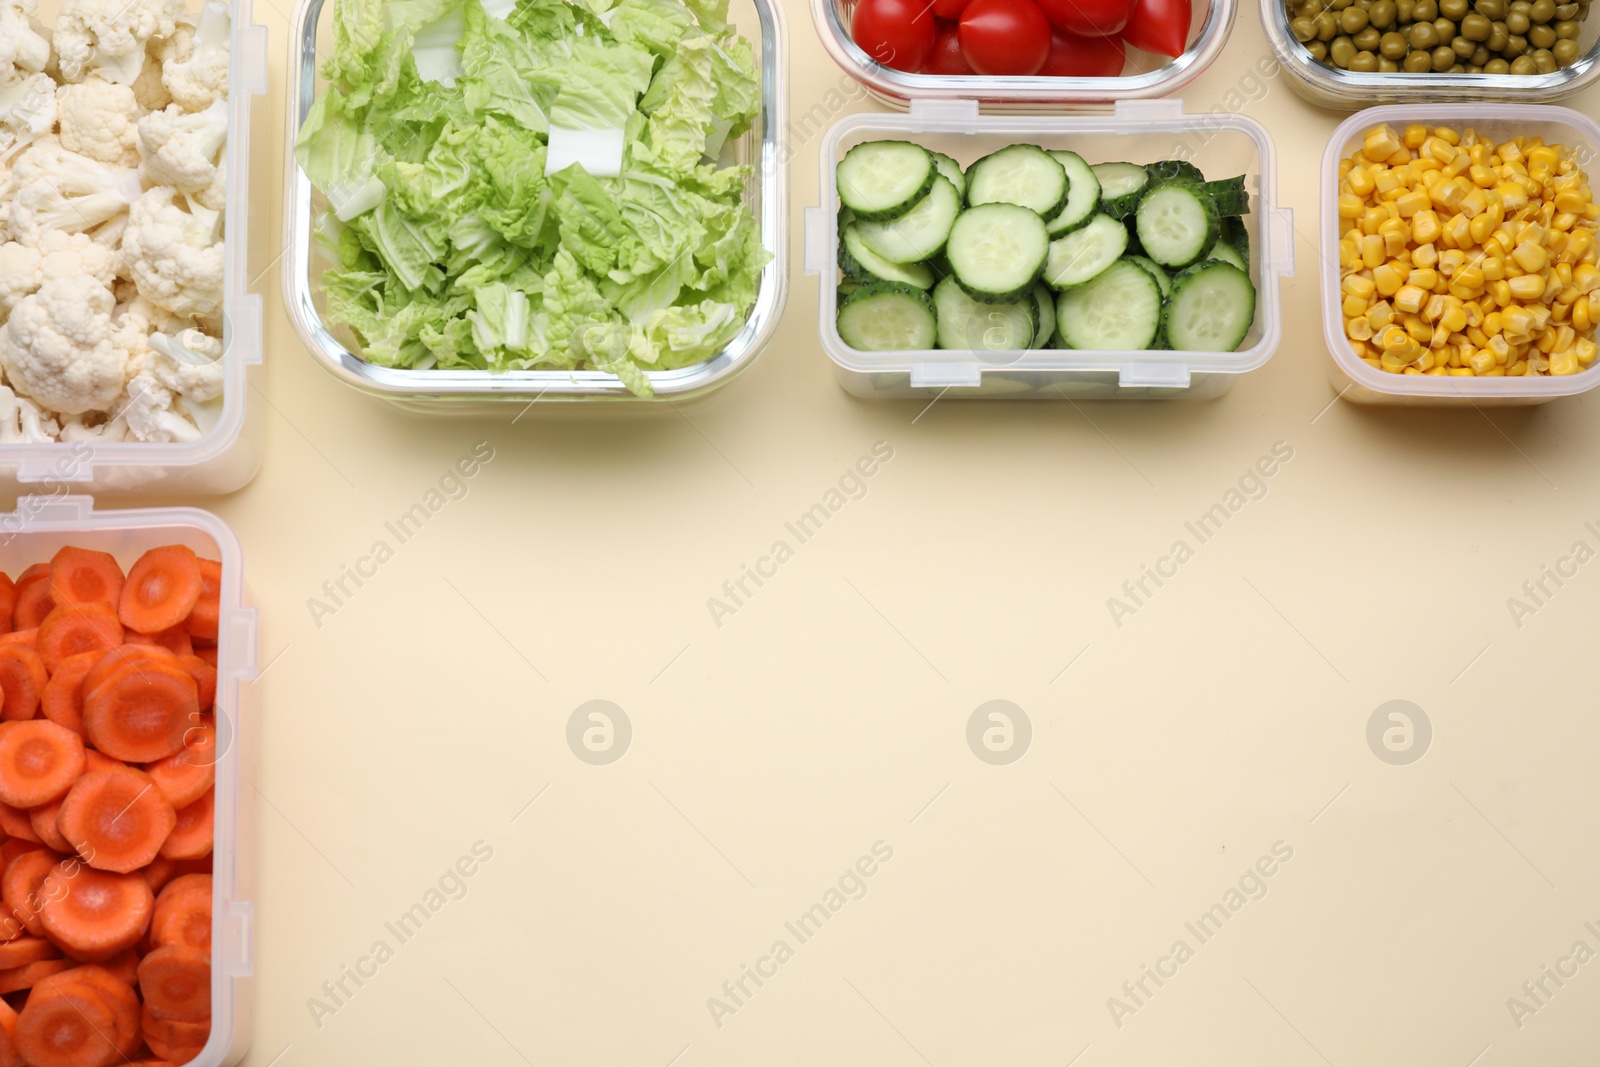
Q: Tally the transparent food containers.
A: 7